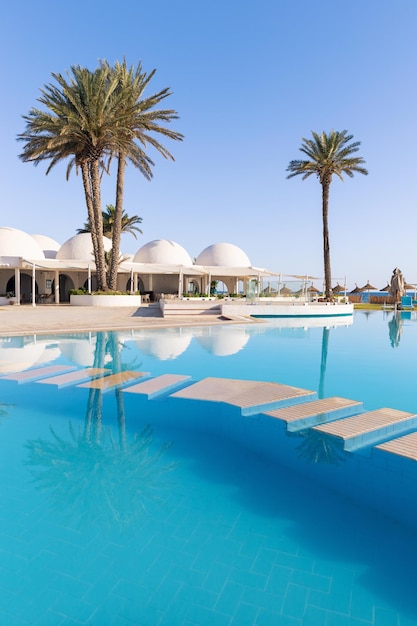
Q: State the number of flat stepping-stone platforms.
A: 8